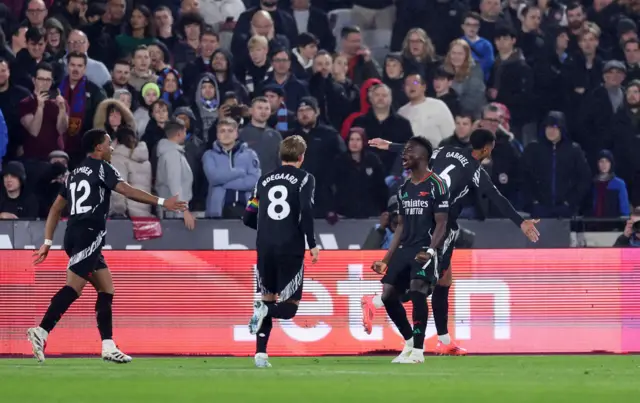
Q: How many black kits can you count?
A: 4